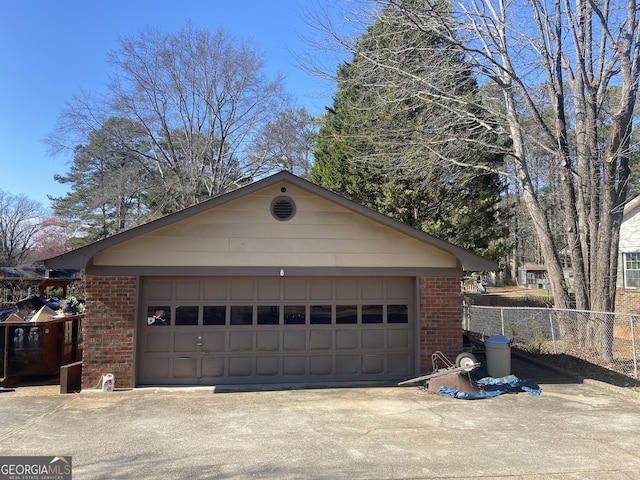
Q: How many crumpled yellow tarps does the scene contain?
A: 0